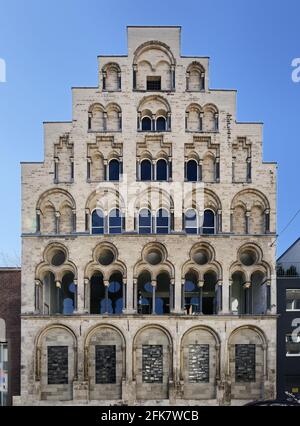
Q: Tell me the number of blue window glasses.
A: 12